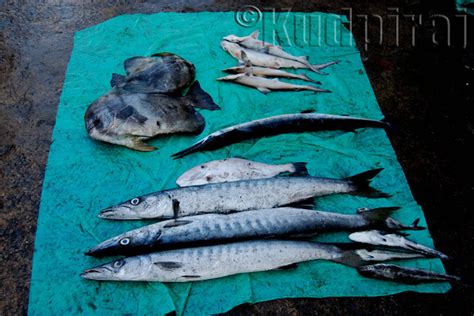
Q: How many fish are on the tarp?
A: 15